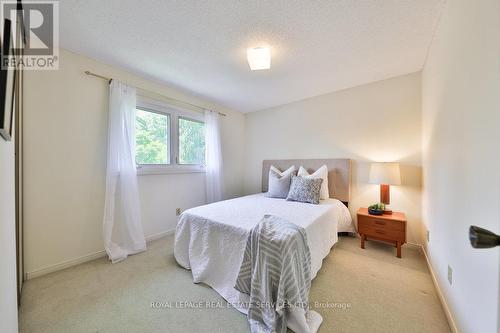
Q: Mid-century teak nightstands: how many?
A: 1